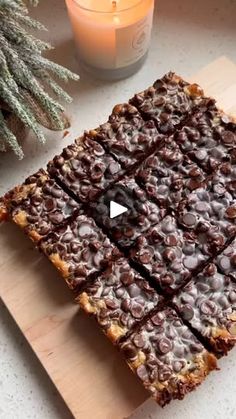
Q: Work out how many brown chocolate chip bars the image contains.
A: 15